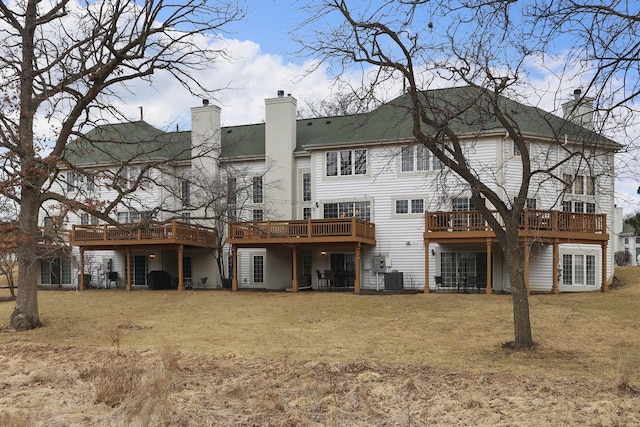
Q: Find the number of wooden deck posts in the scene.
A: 11